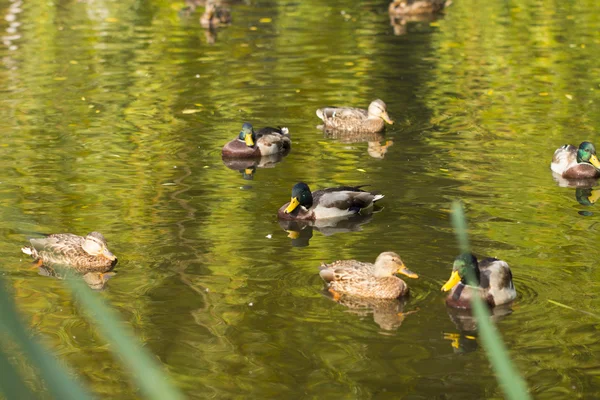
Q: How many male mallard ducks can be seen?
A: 4